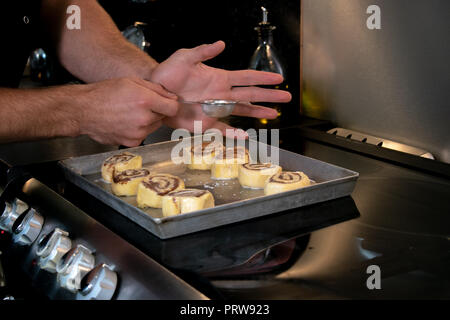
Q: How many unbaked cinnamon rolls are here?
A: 8